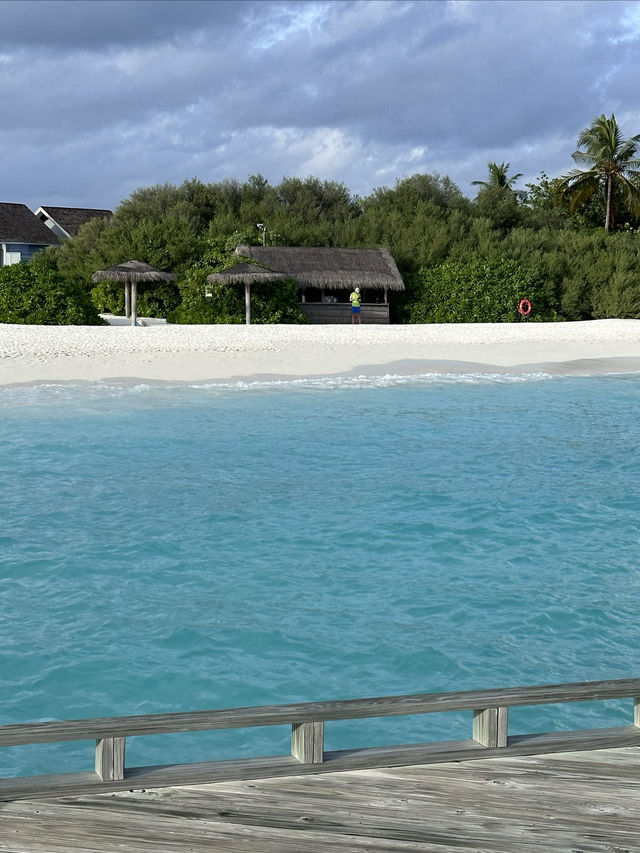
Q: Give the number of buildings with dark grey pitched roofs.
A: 2